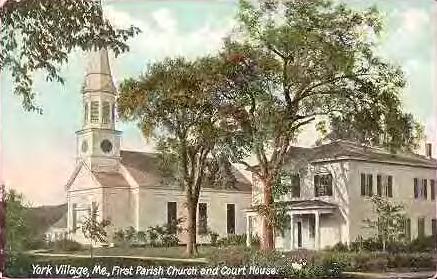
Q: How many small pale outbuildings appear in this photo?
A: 1